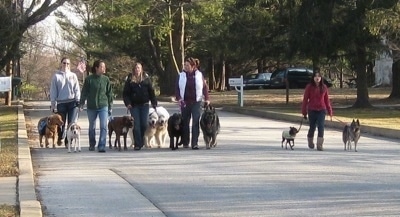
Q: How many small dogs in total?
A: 2